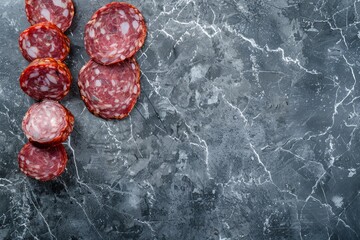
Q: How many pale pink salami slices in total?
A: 1